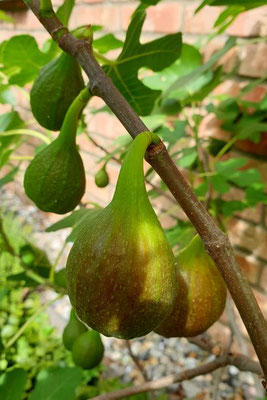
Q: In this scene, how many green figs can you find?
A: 5